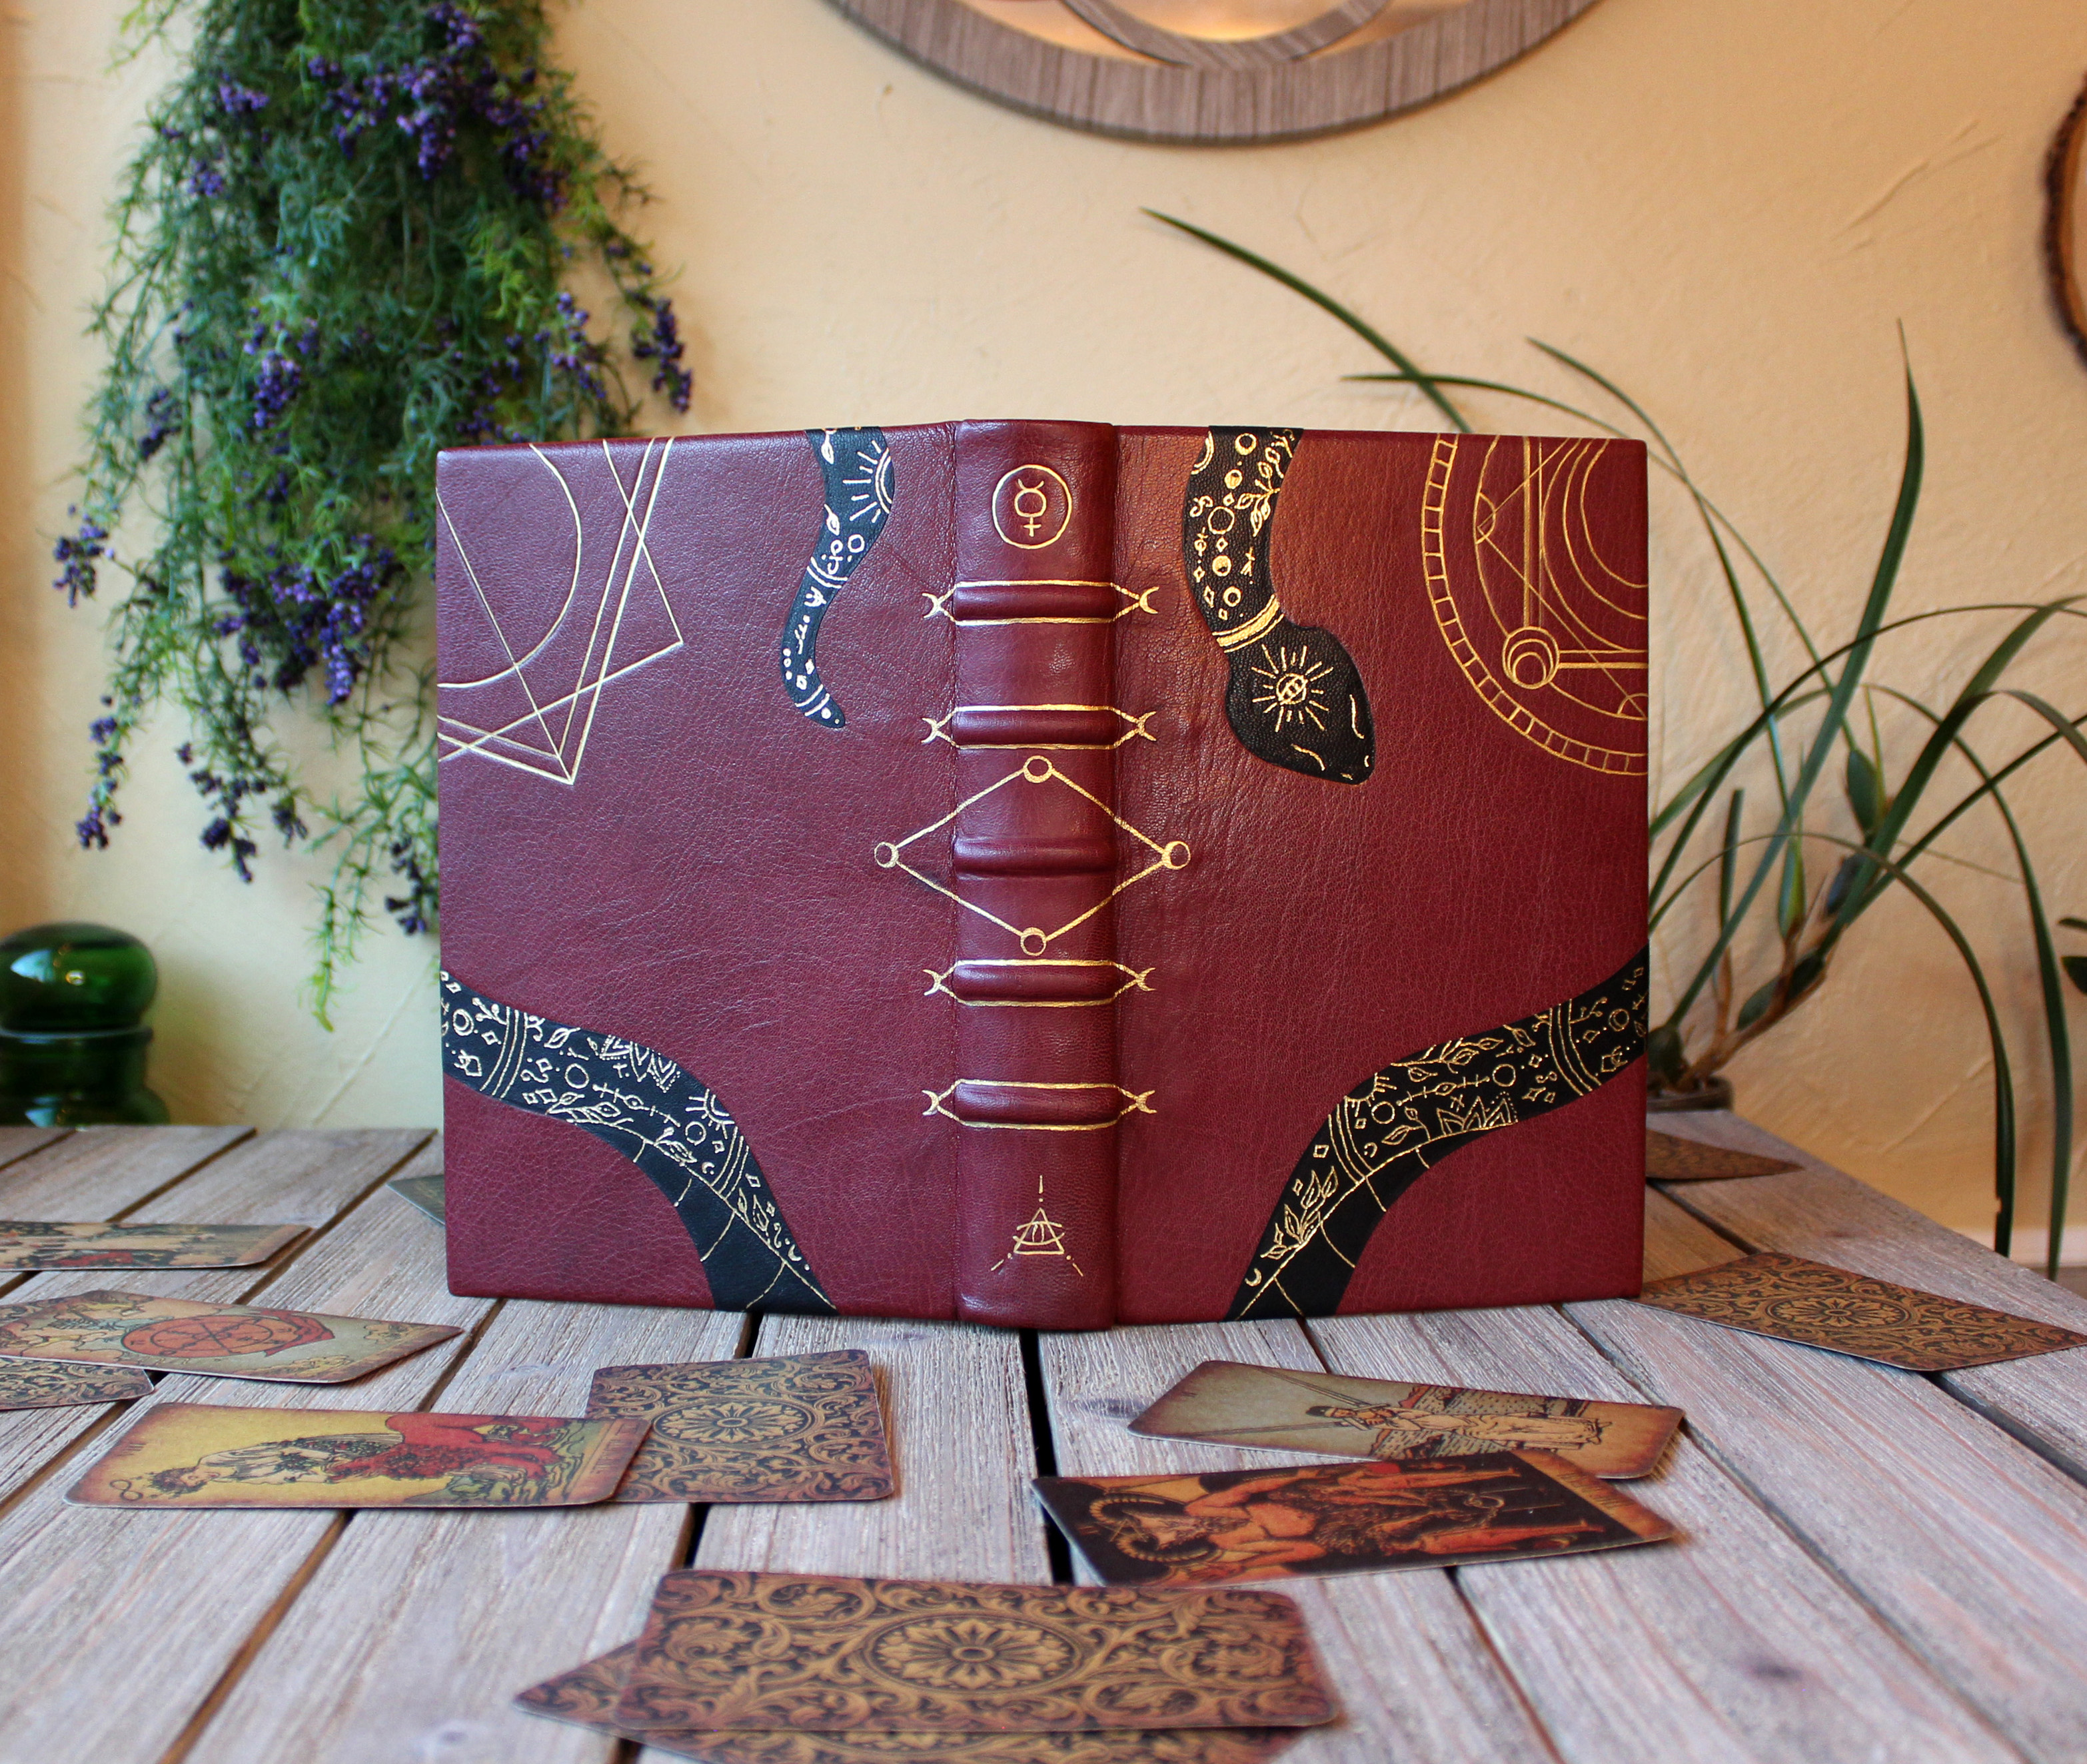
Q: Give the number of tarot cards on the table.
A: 12